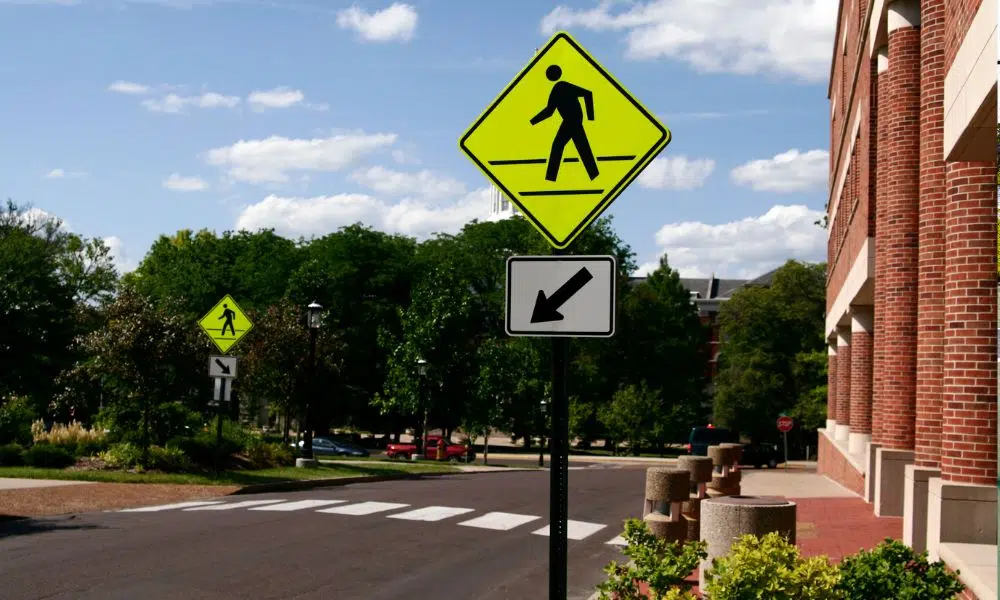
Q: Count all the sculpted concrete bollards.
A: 4